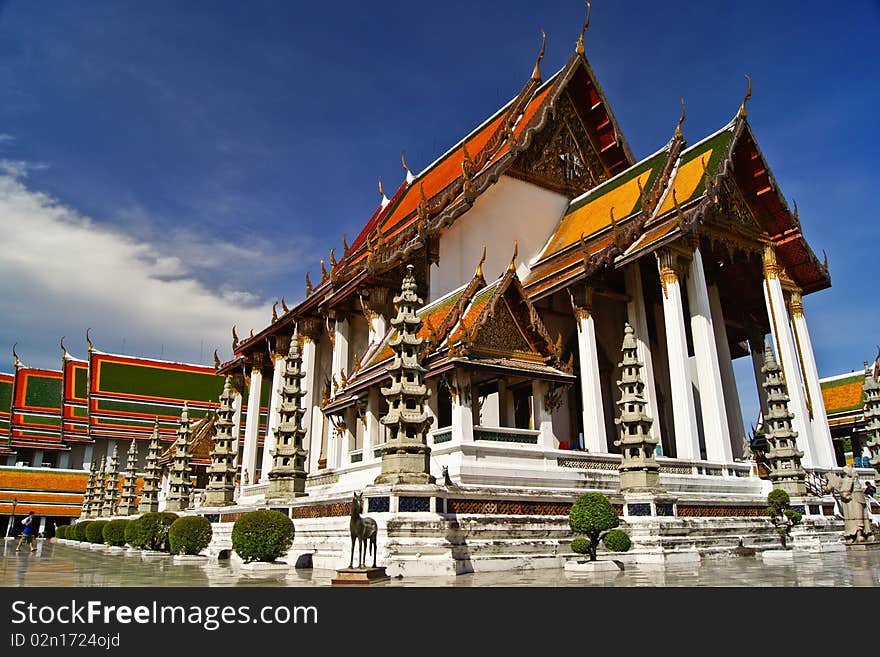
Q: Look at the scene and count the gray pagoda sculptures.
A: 12